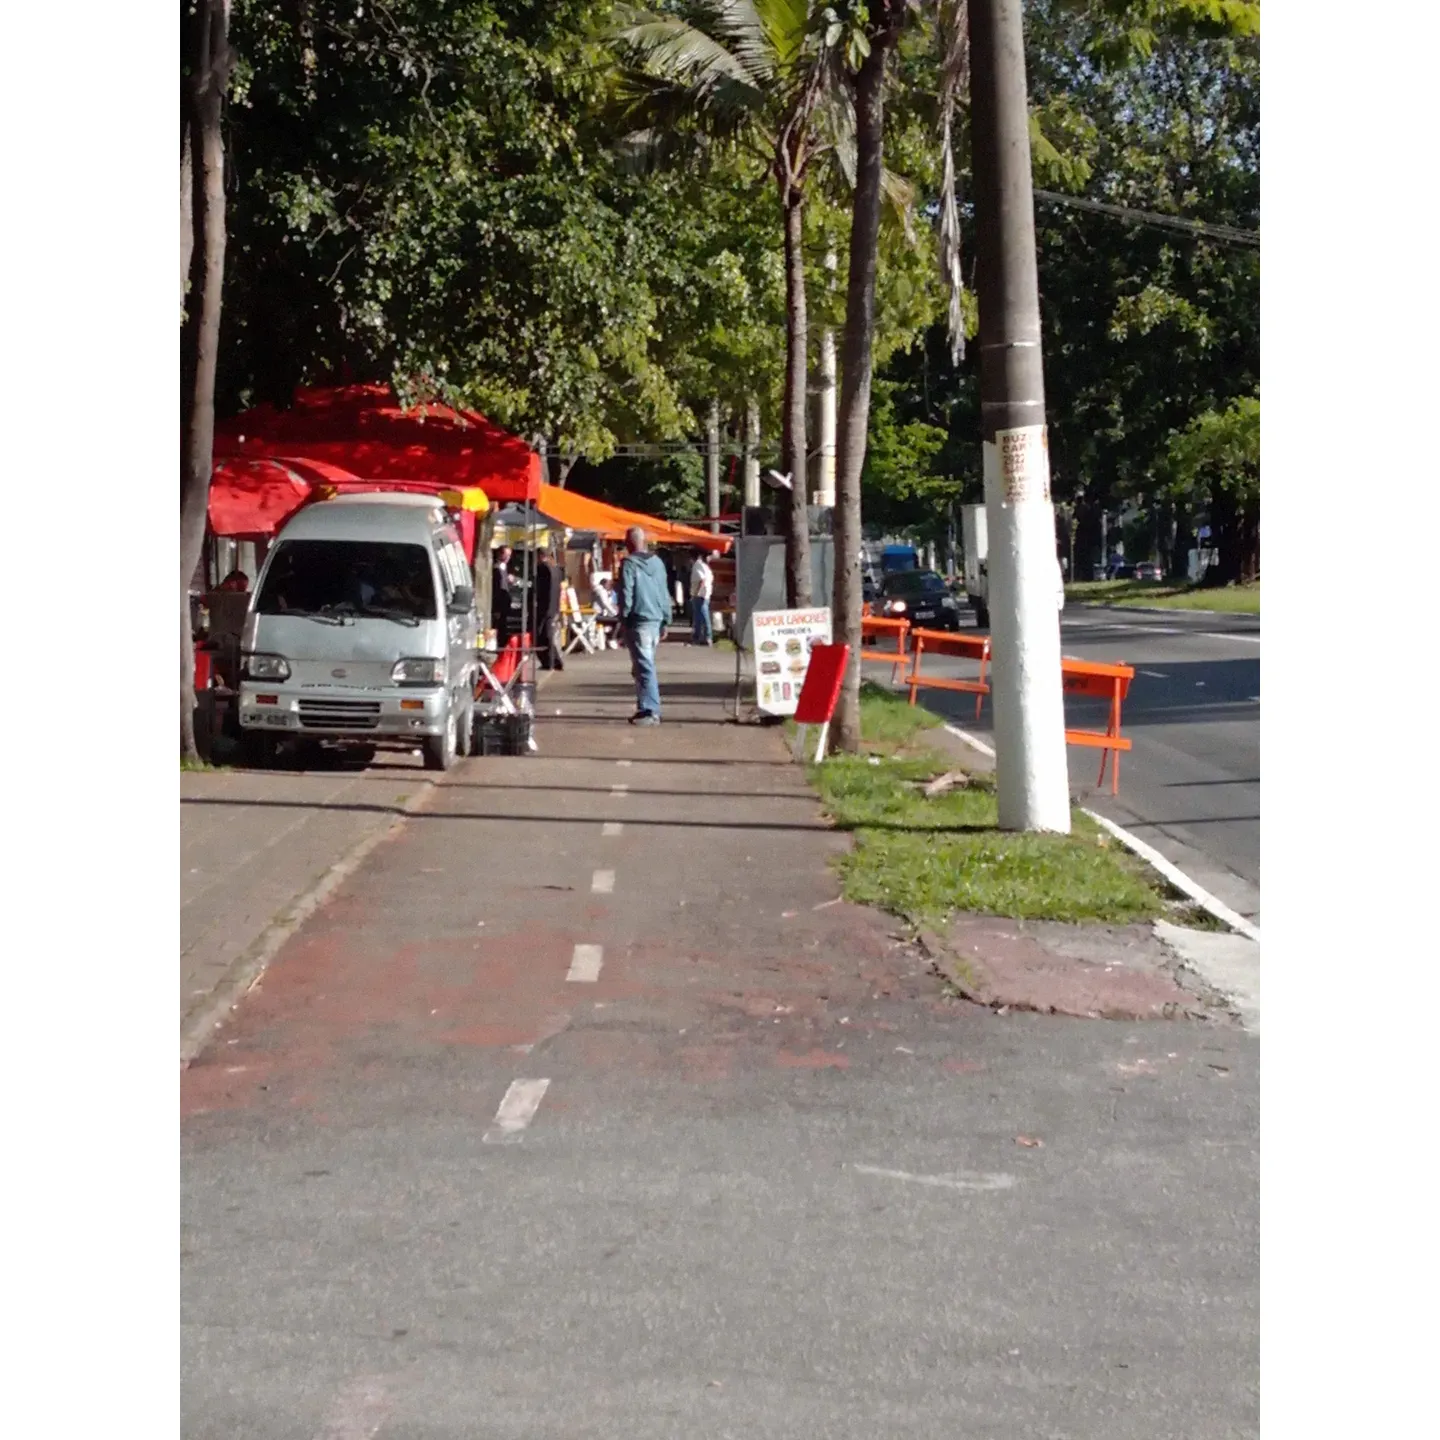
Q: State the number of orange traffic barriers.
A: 3